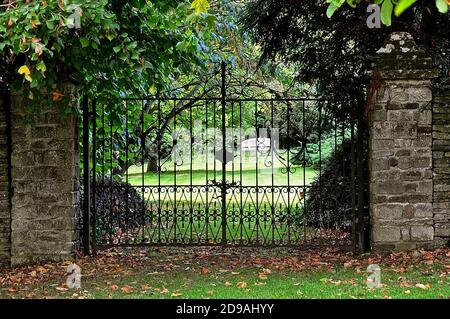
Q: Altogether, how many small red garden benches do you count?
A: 0